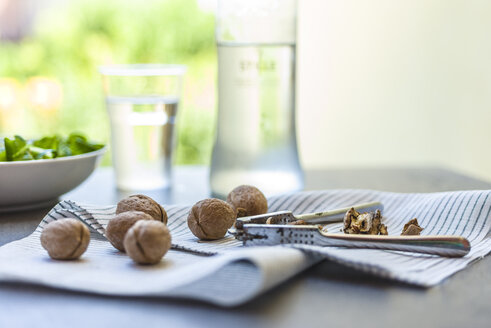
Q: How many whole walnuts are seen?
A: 6